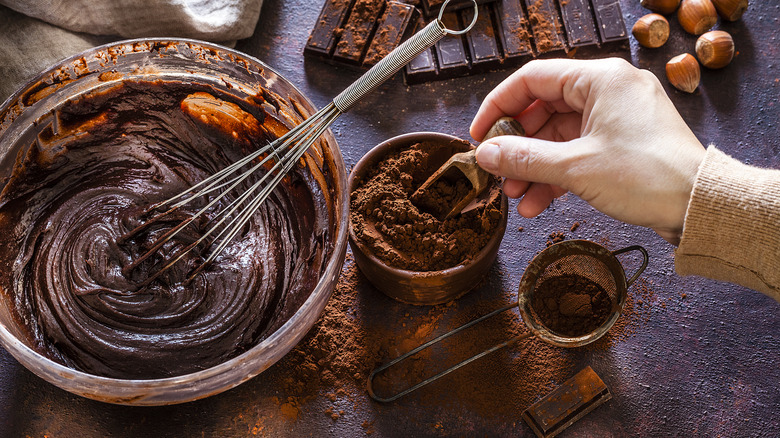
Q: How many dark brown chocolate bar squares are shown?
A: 11